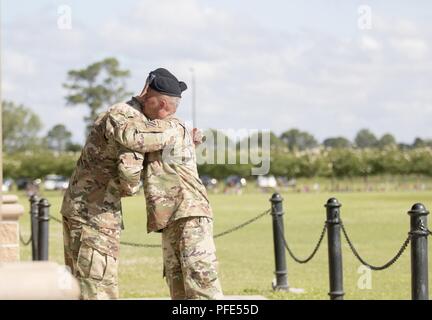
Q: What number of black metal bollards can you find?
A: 5